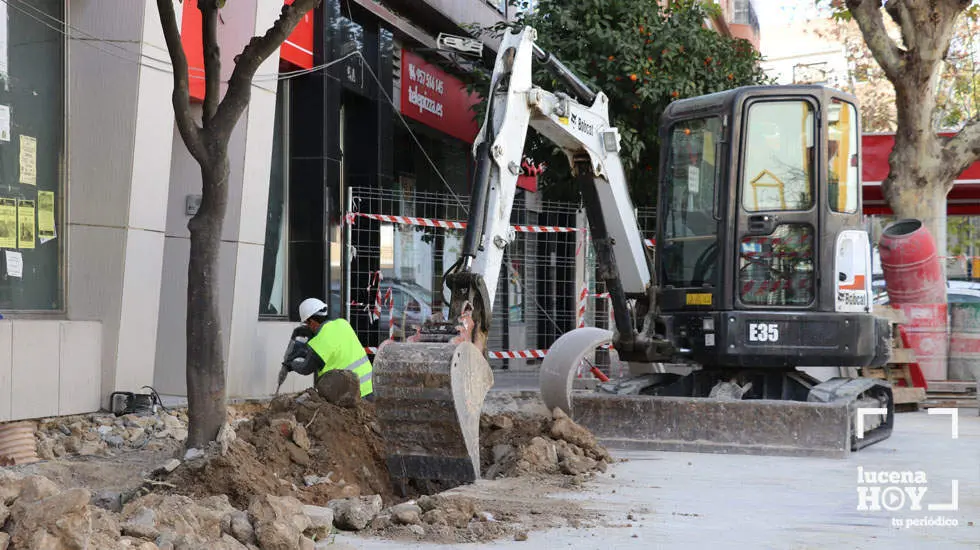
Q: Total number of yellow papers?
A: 4